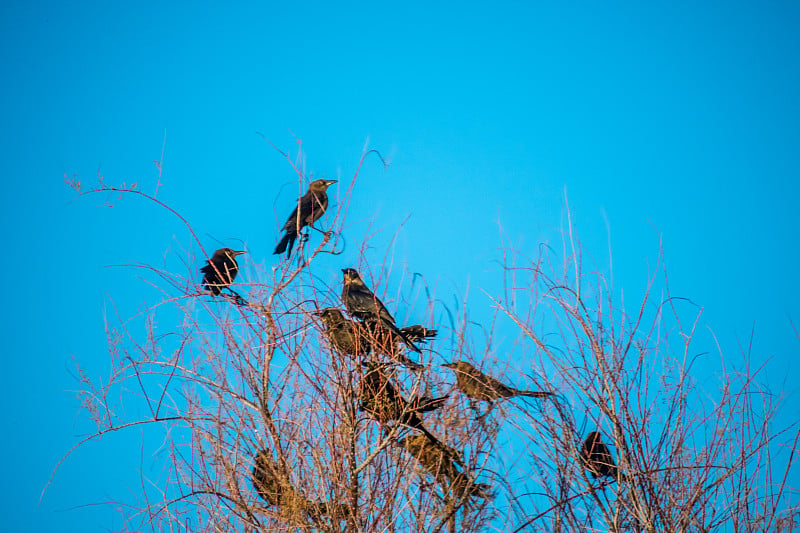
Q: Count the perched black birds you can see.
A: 9